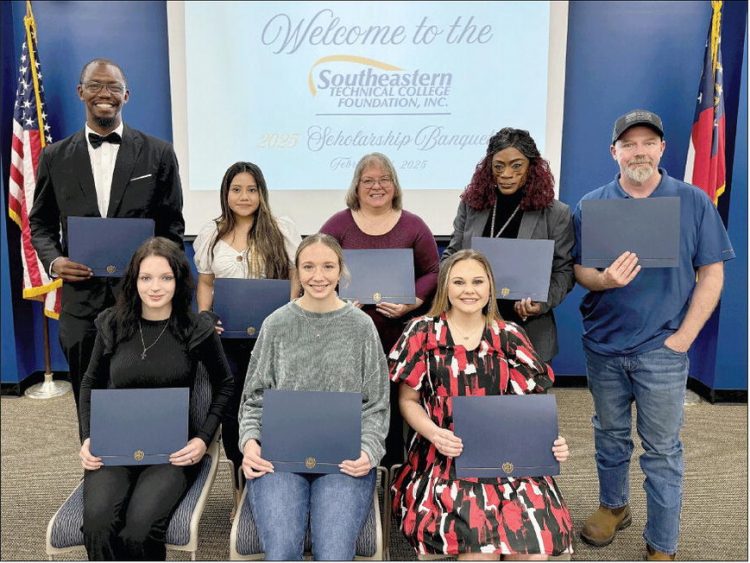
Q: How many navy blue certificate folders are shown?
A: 8